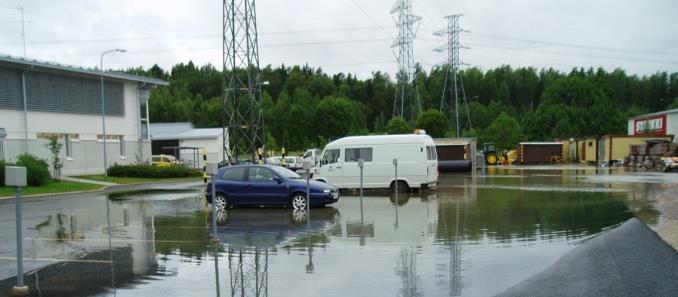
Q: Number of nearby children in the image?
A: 0